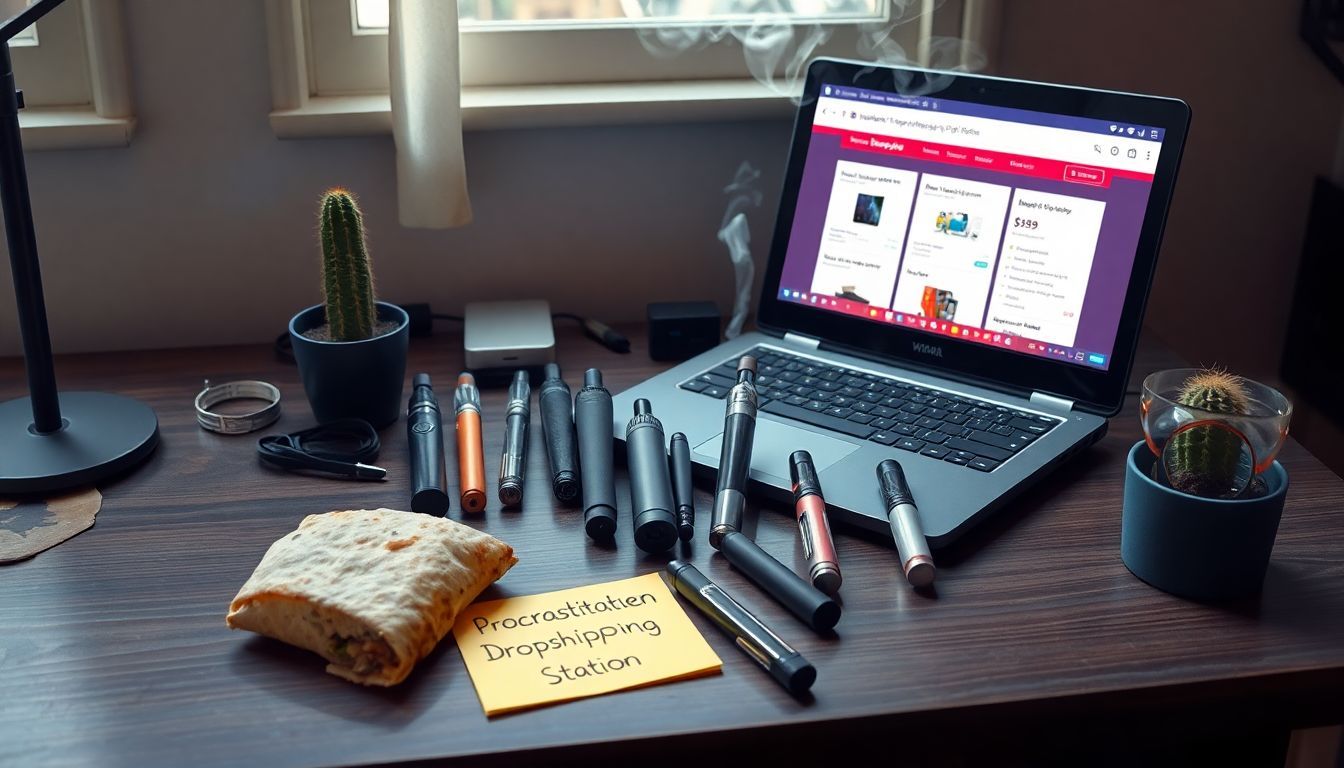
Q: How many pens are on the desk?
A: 12